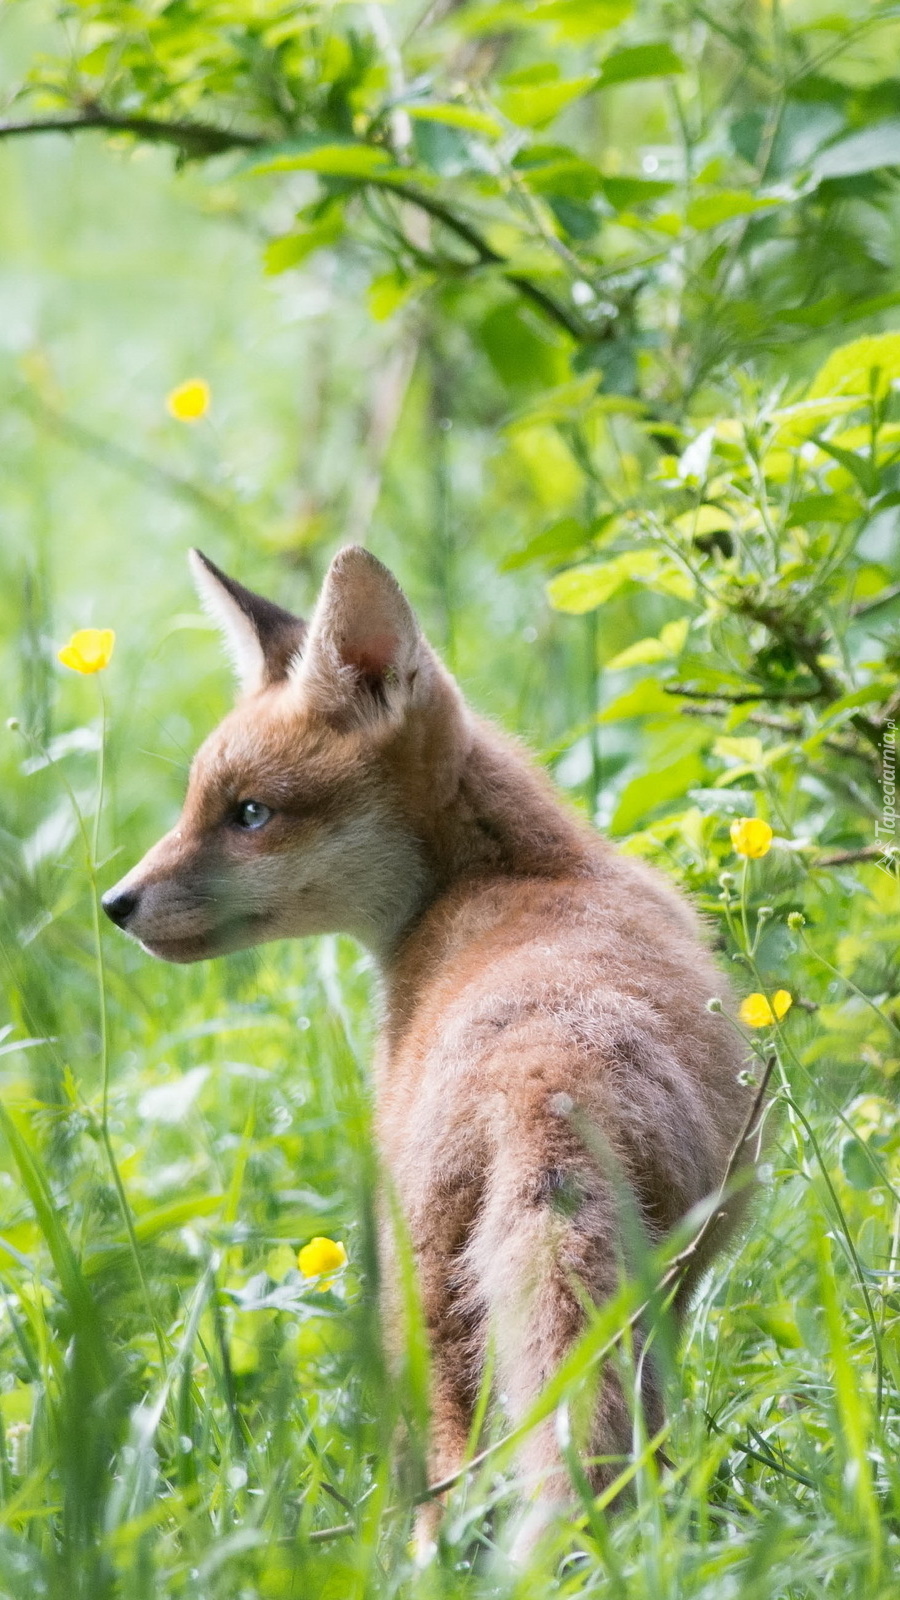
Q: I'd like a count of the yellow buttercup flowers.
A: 5